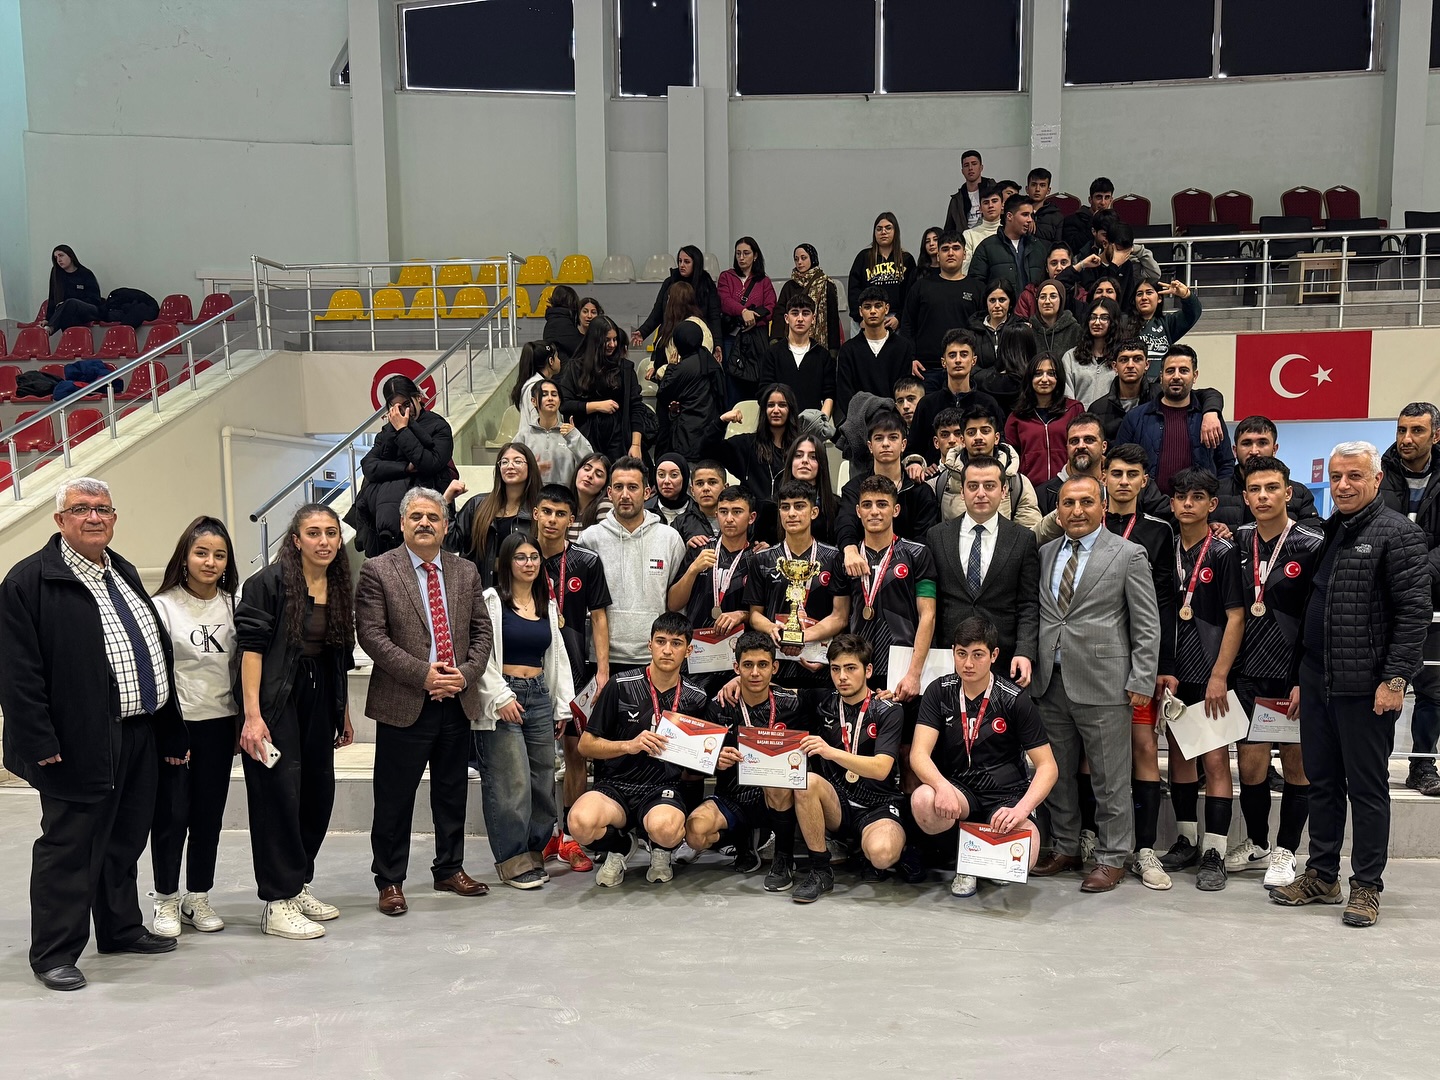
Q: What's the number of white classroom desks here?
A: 0